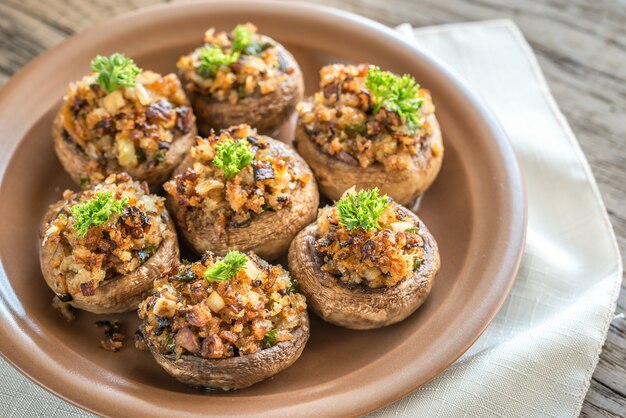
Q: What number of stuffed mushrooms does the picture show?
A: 7